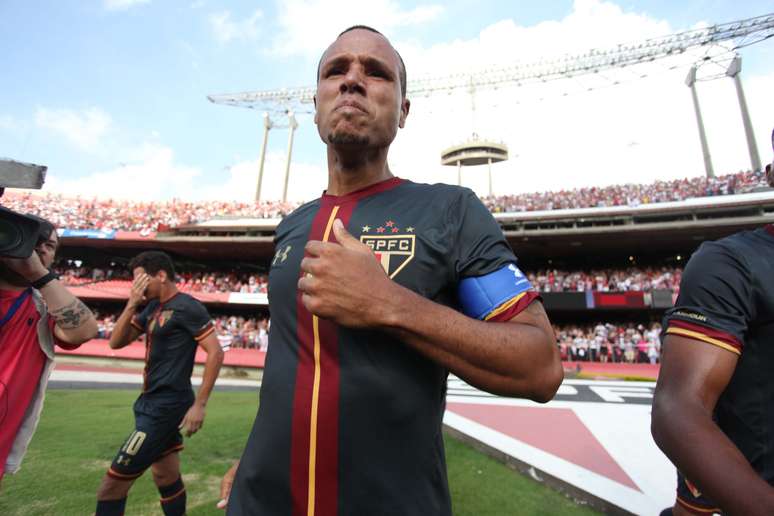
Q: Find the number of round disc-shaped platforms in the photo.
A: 1